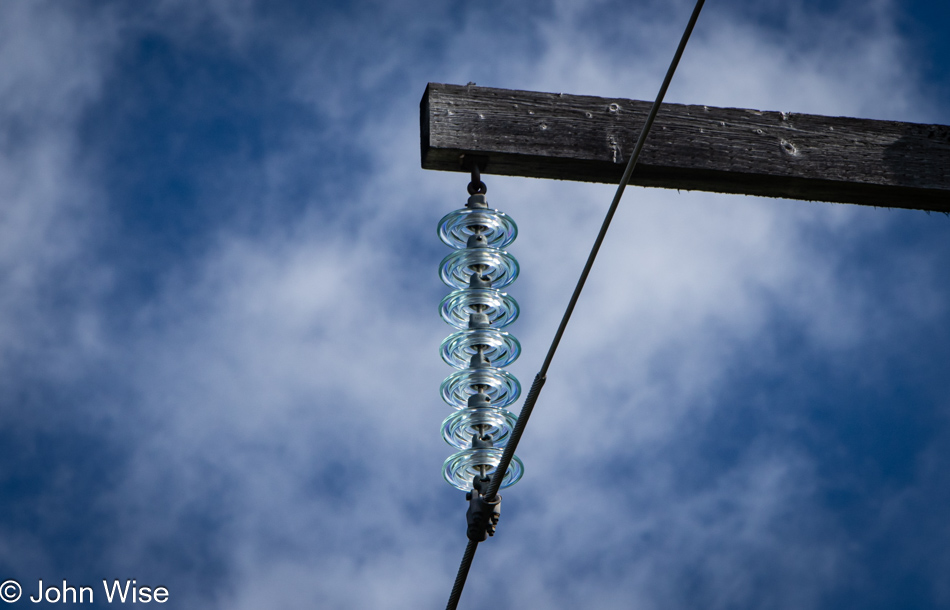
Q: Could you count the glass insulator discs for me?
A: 7